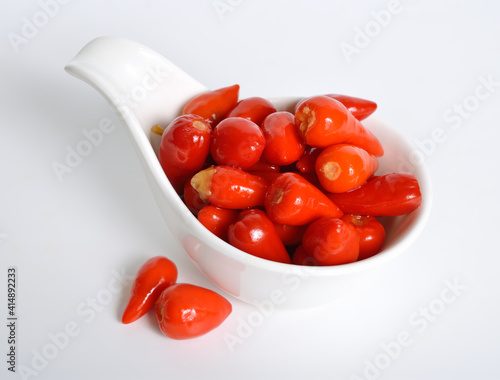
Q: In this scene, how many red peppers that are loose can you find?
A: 2